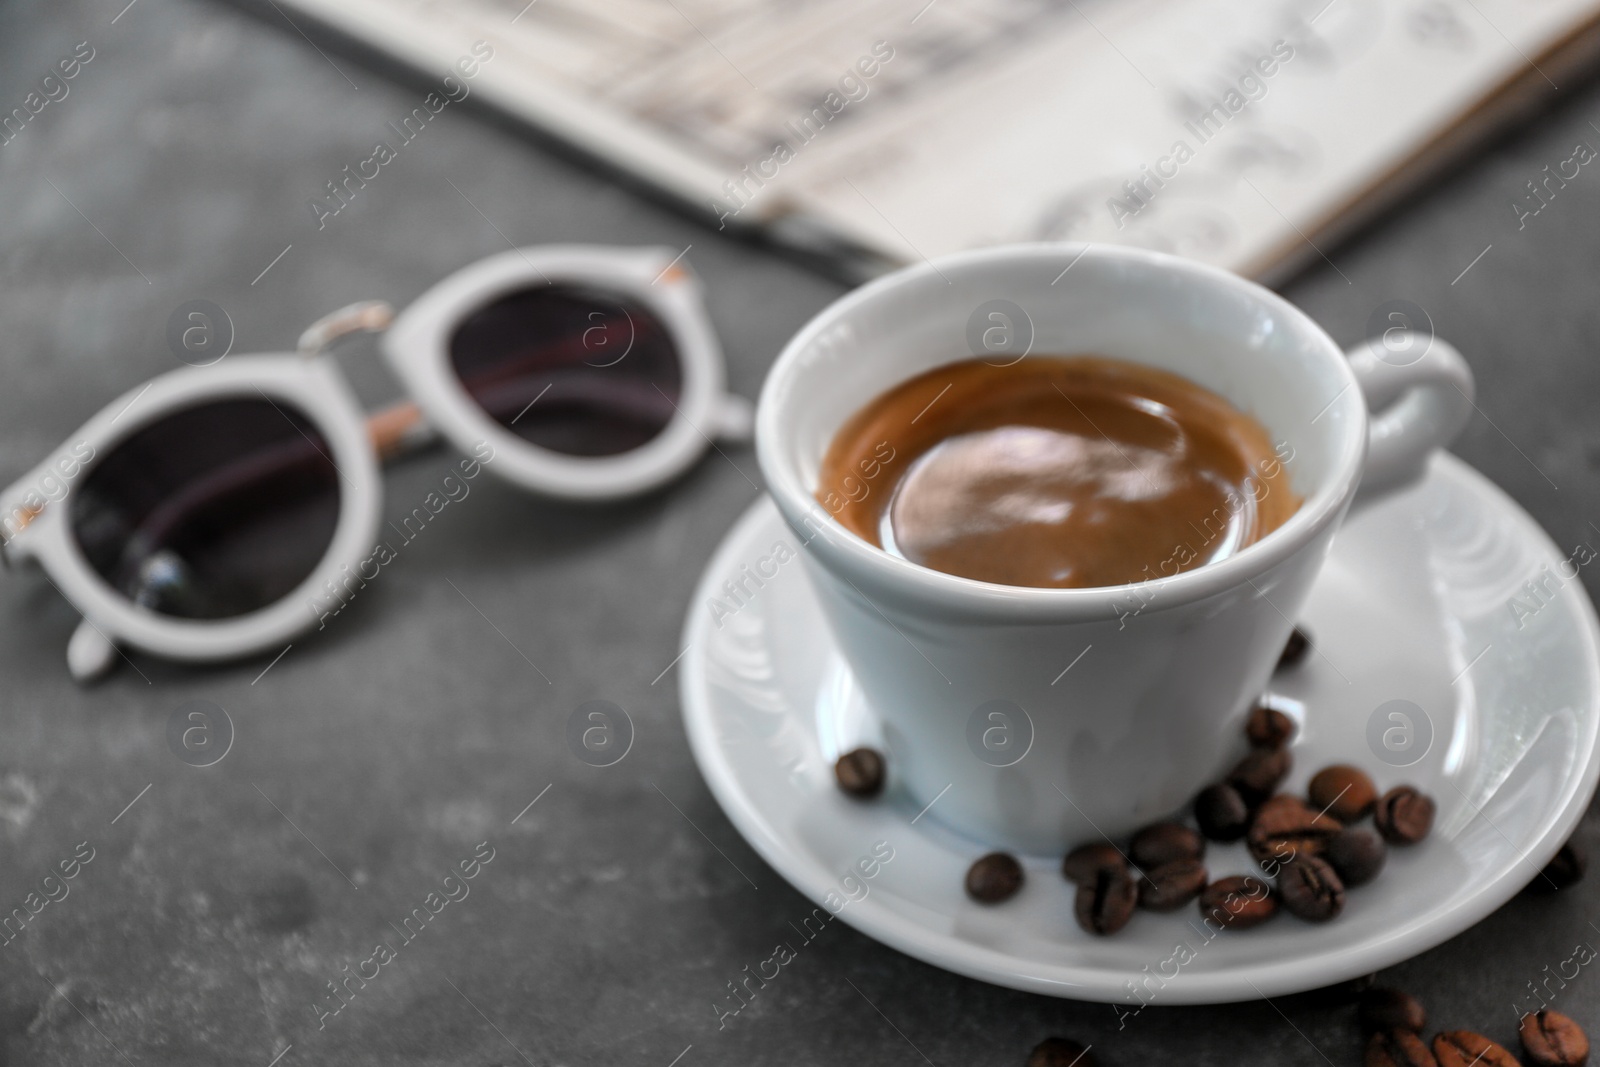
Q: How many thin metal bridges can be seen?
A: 1